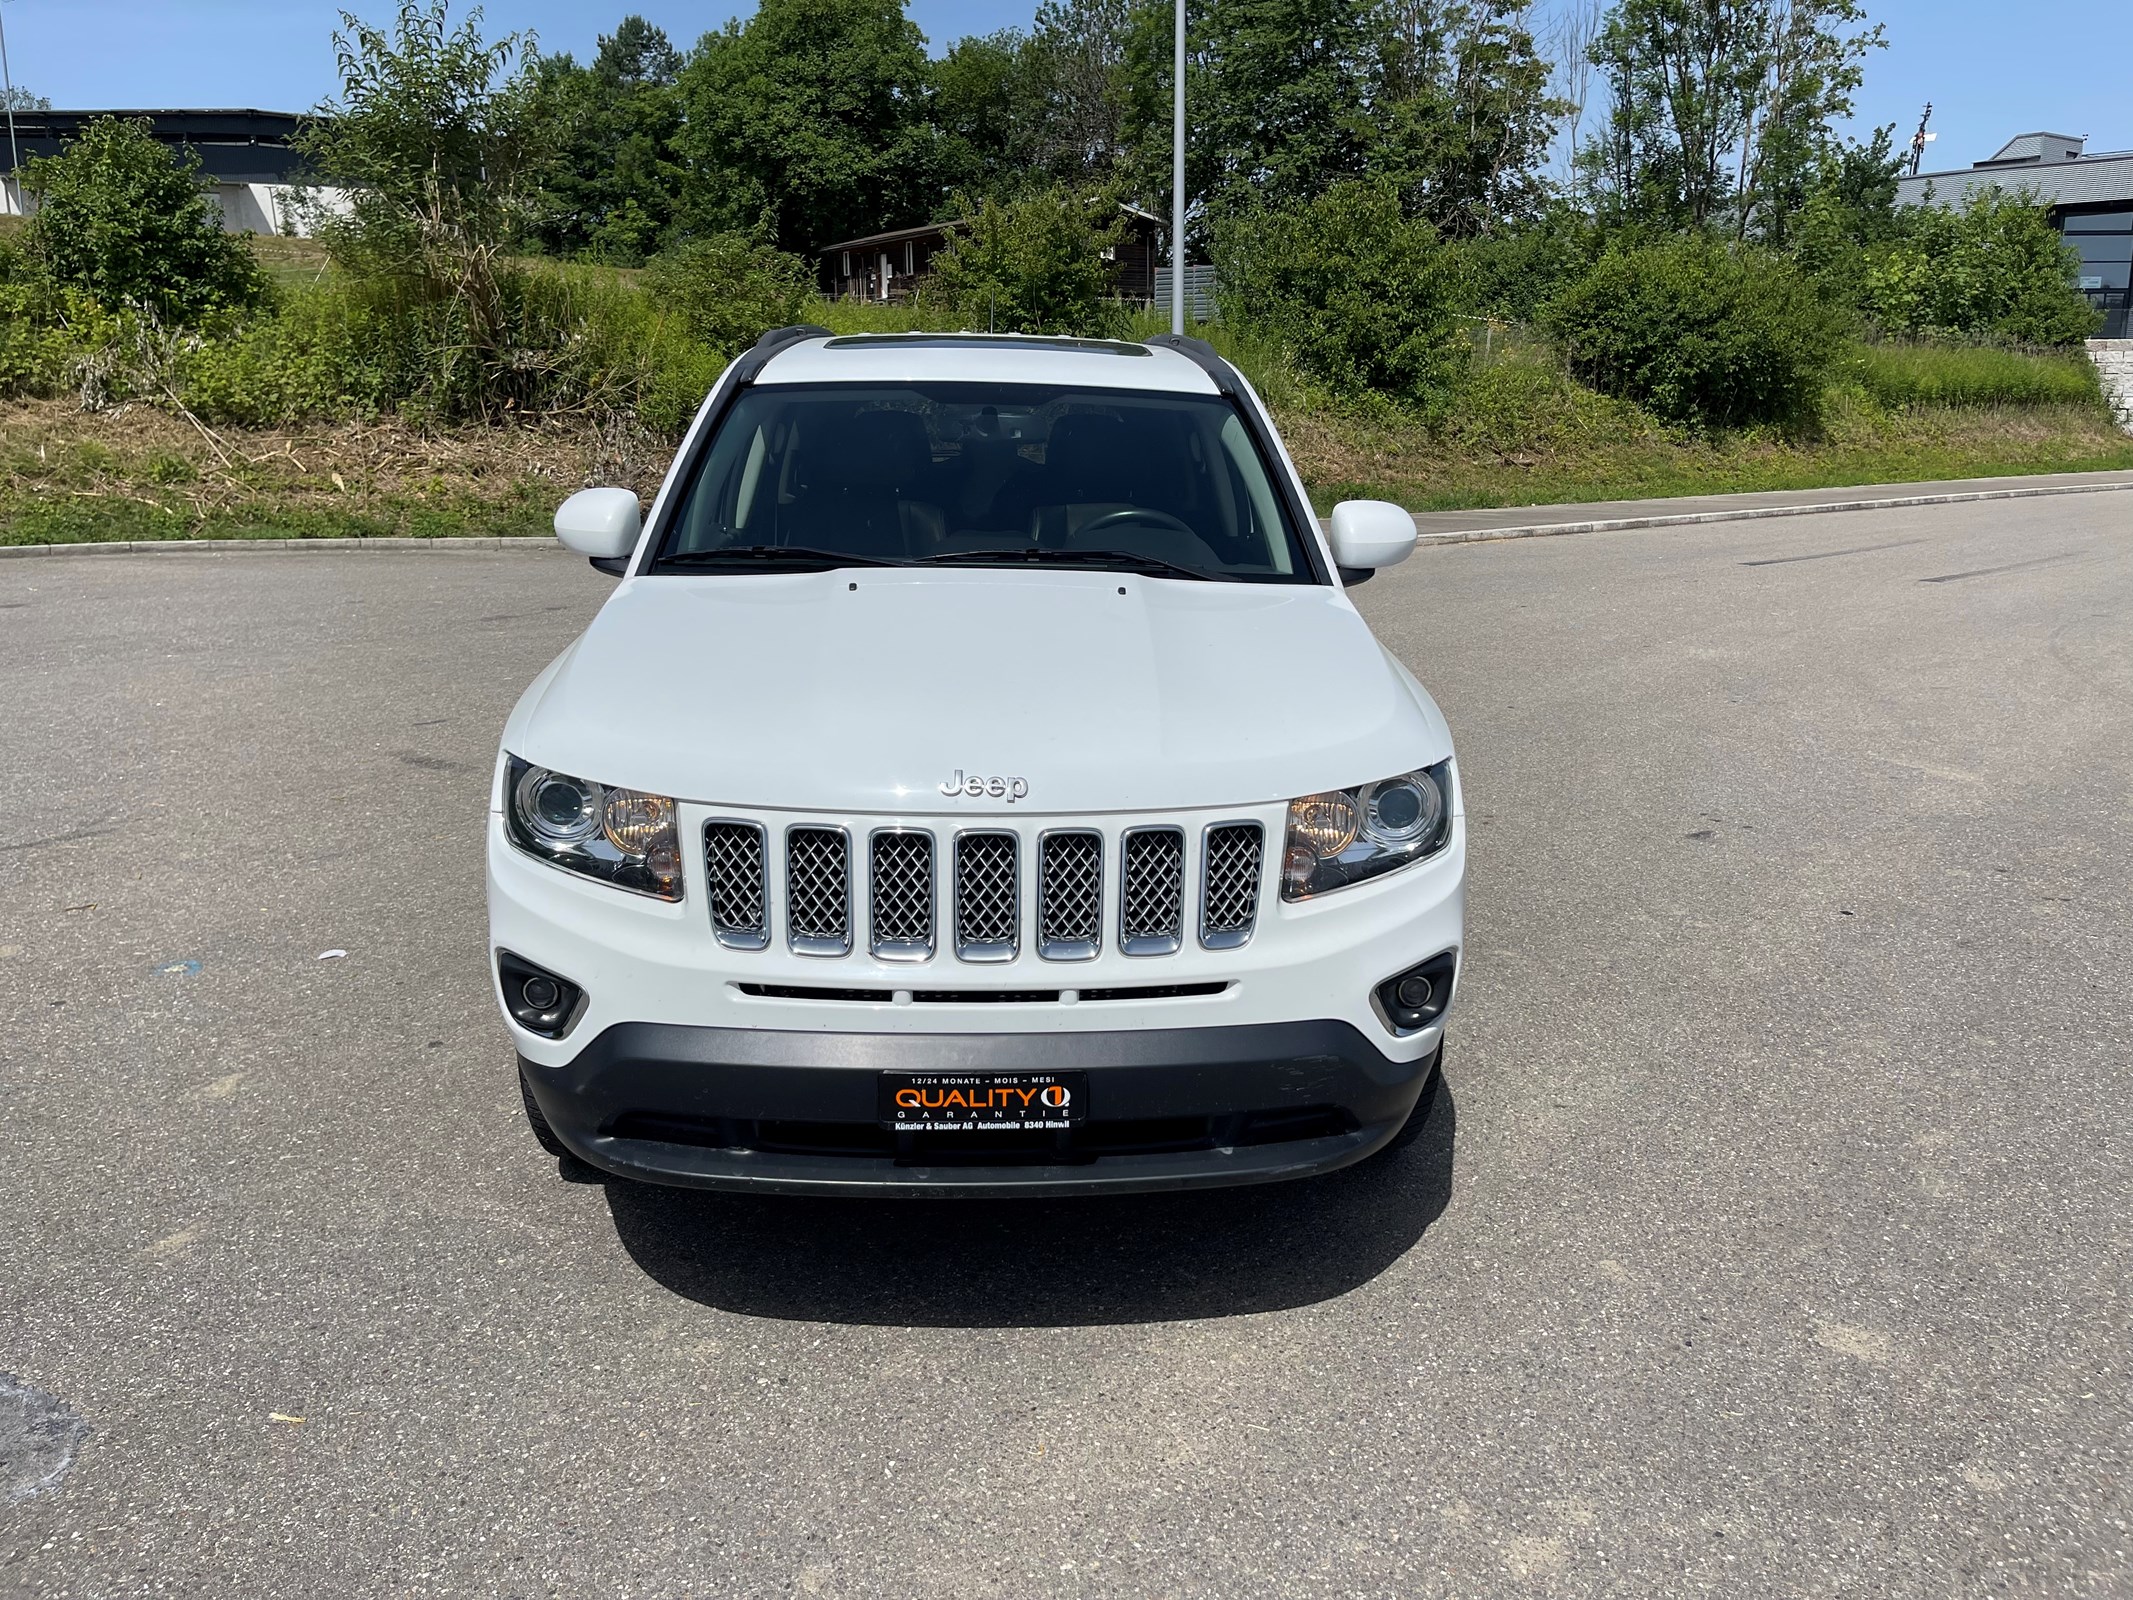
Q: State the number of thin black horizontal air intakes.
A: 3